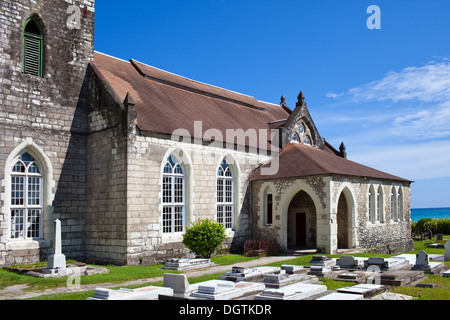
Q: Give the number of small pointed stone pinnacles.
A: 4